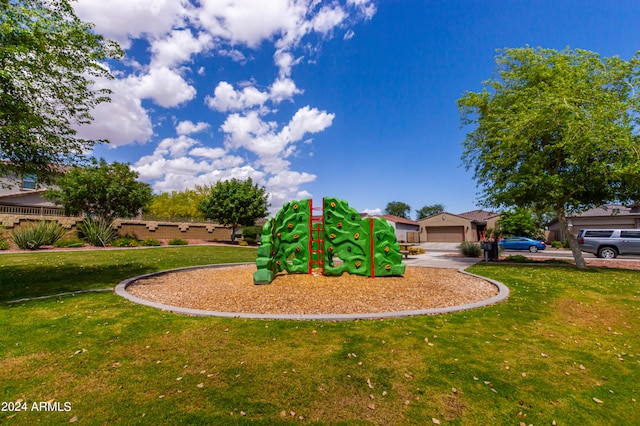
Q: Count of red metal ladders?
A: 1